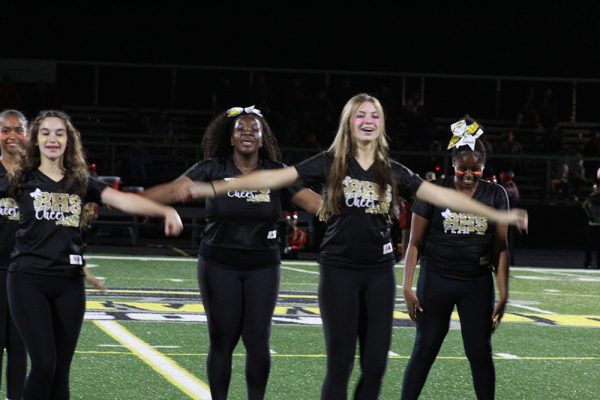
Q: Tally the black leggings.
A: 5